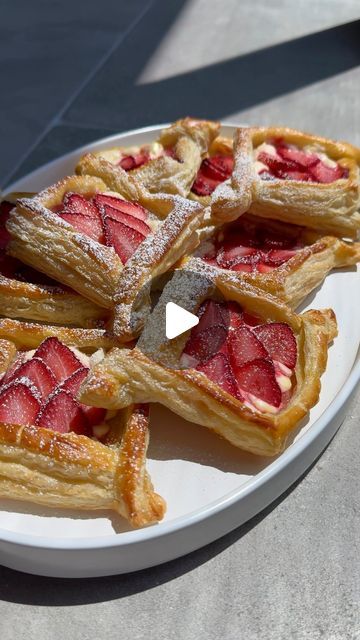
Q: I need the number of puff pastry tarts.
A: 8